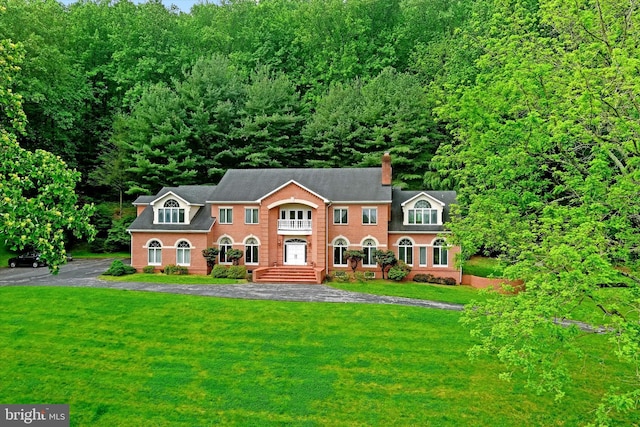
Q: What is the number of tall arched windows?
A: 8